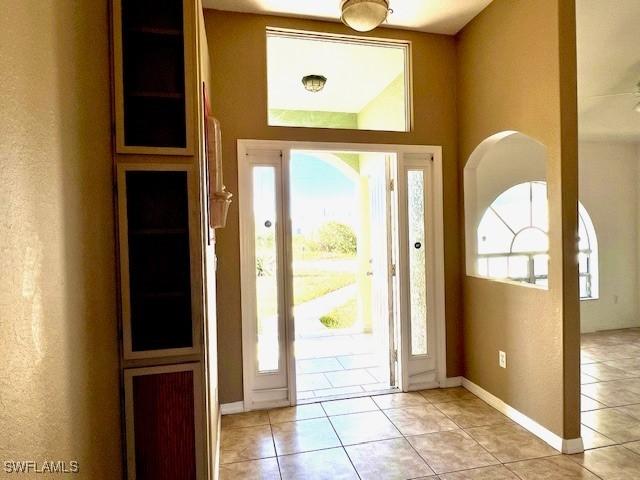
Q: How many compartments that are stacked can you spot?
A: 3